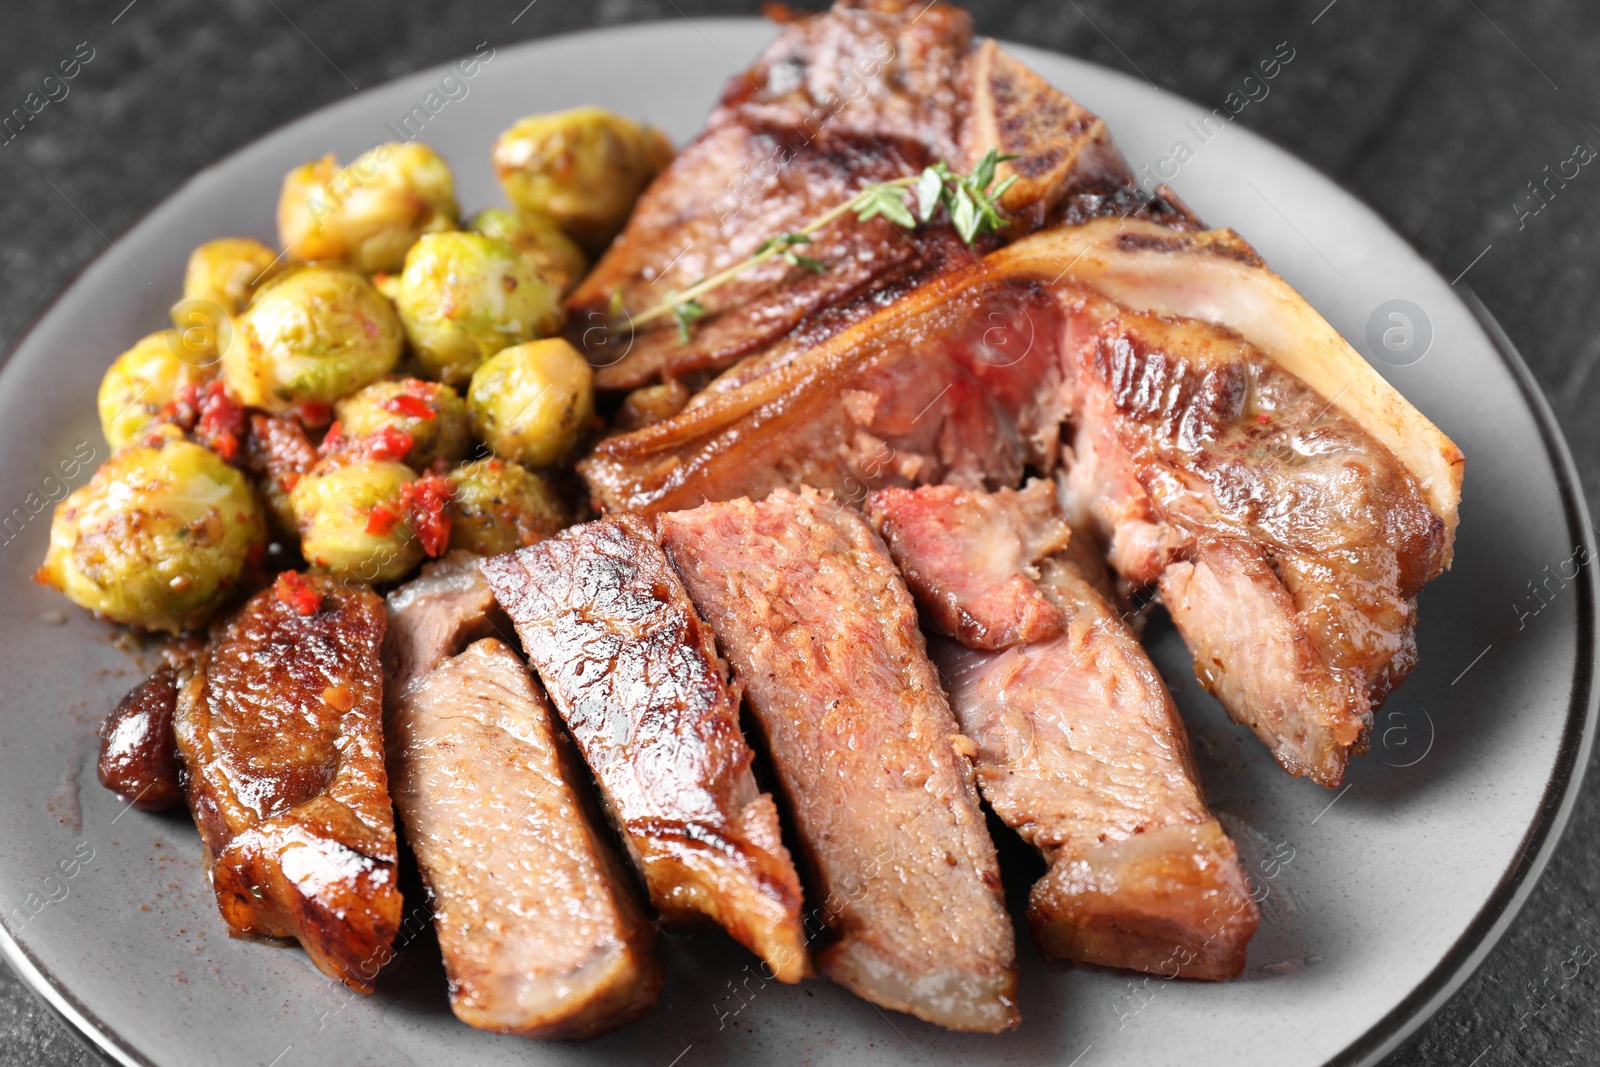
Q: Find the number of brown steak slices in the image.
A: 5